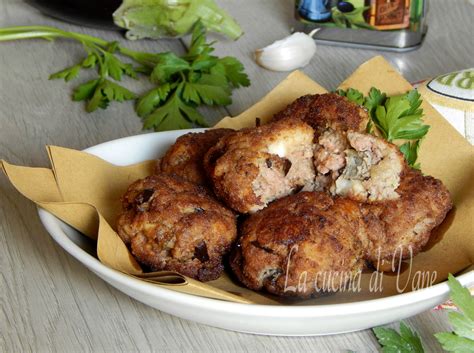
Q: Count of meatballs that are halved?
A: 1